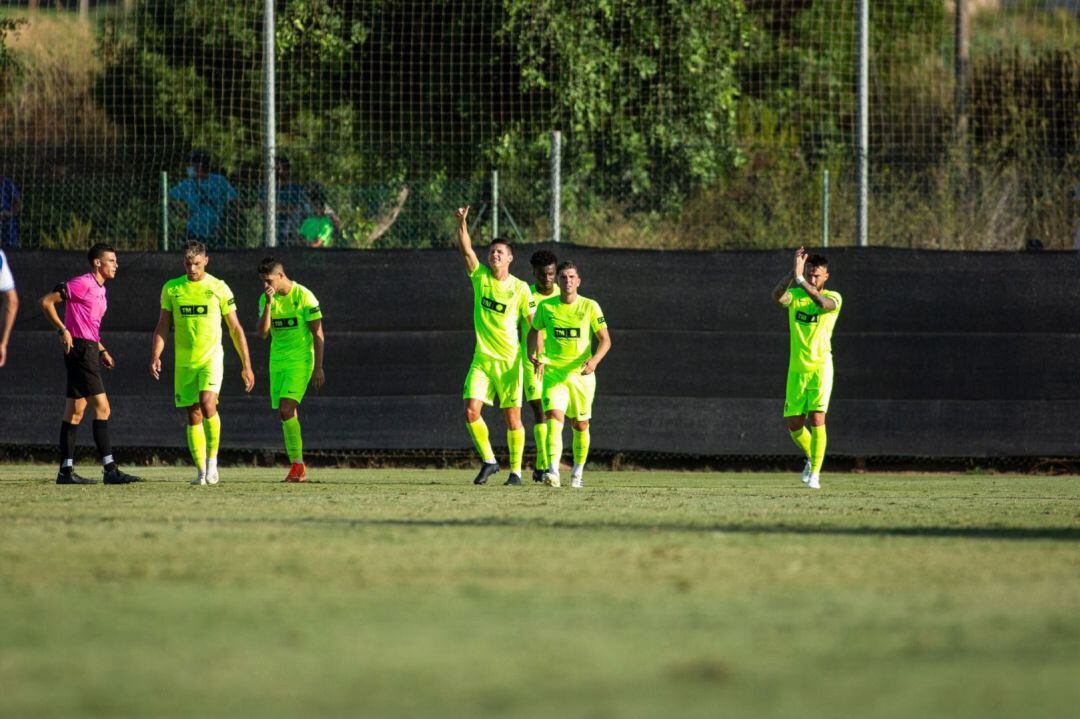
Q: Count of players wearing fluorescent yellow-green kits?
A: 6